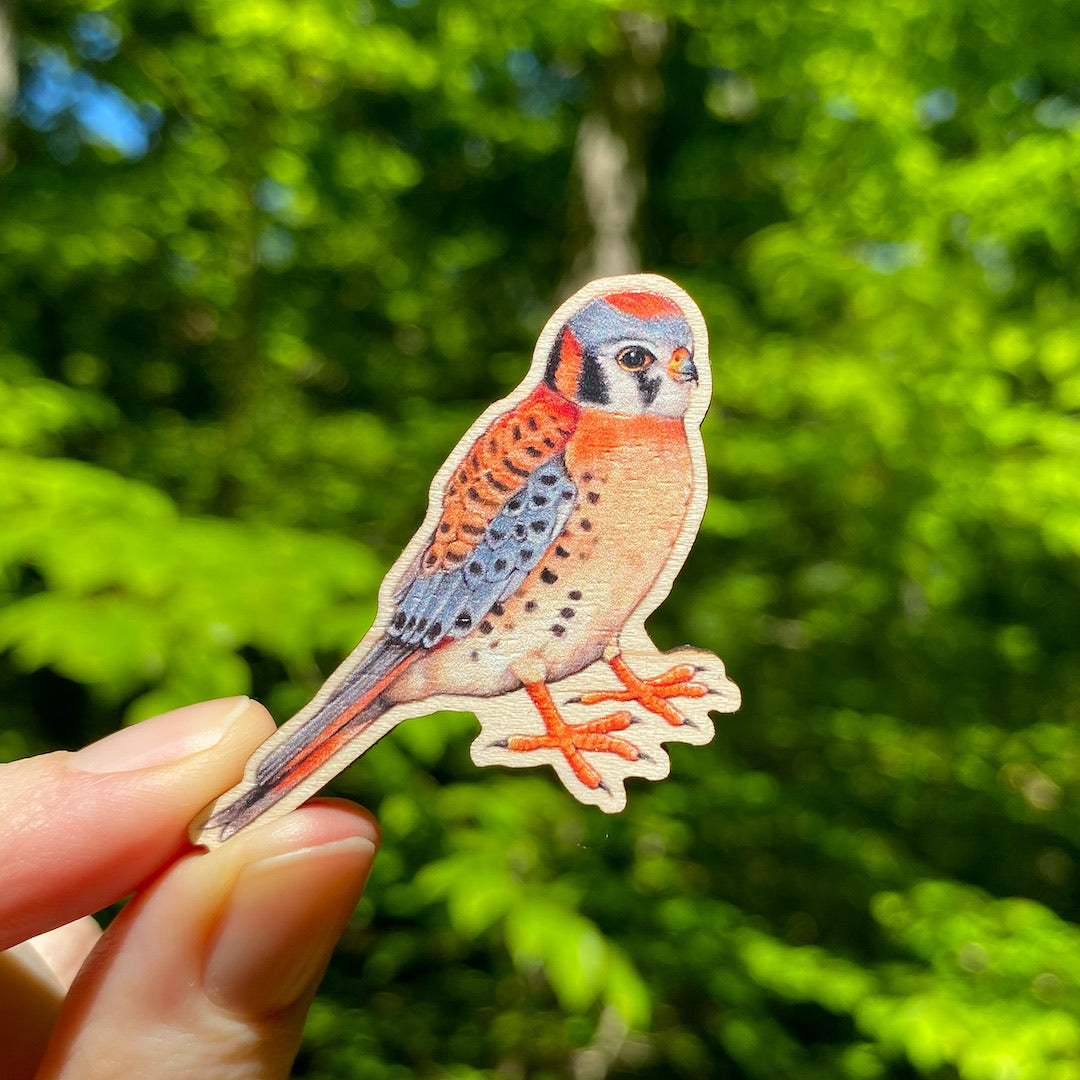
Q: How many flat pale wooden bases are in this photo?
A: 1